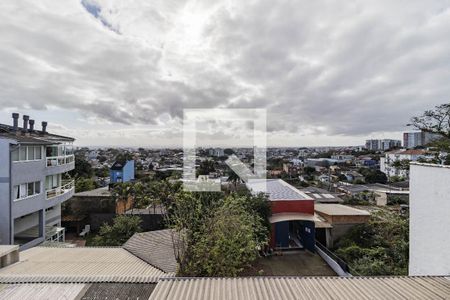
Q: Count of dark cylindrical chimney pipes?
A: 4